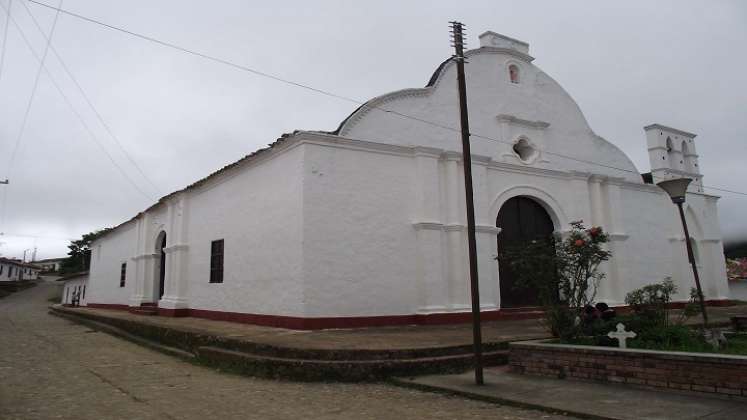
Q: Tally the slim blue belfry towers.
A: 0